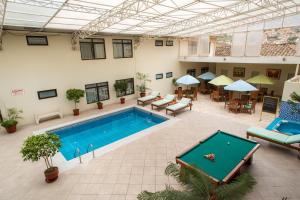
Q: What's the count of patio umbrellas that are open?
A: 5